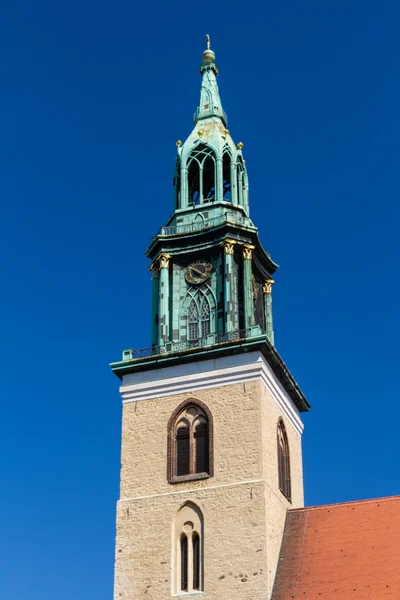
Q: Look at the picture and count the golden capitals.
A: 5